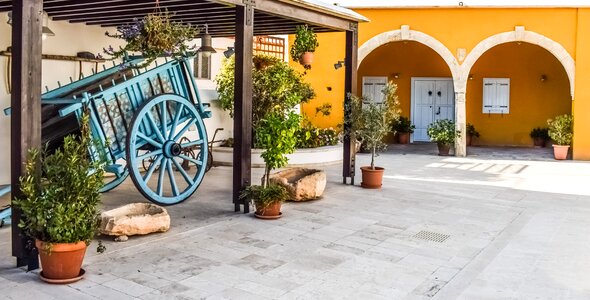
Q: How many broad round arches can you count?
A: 2